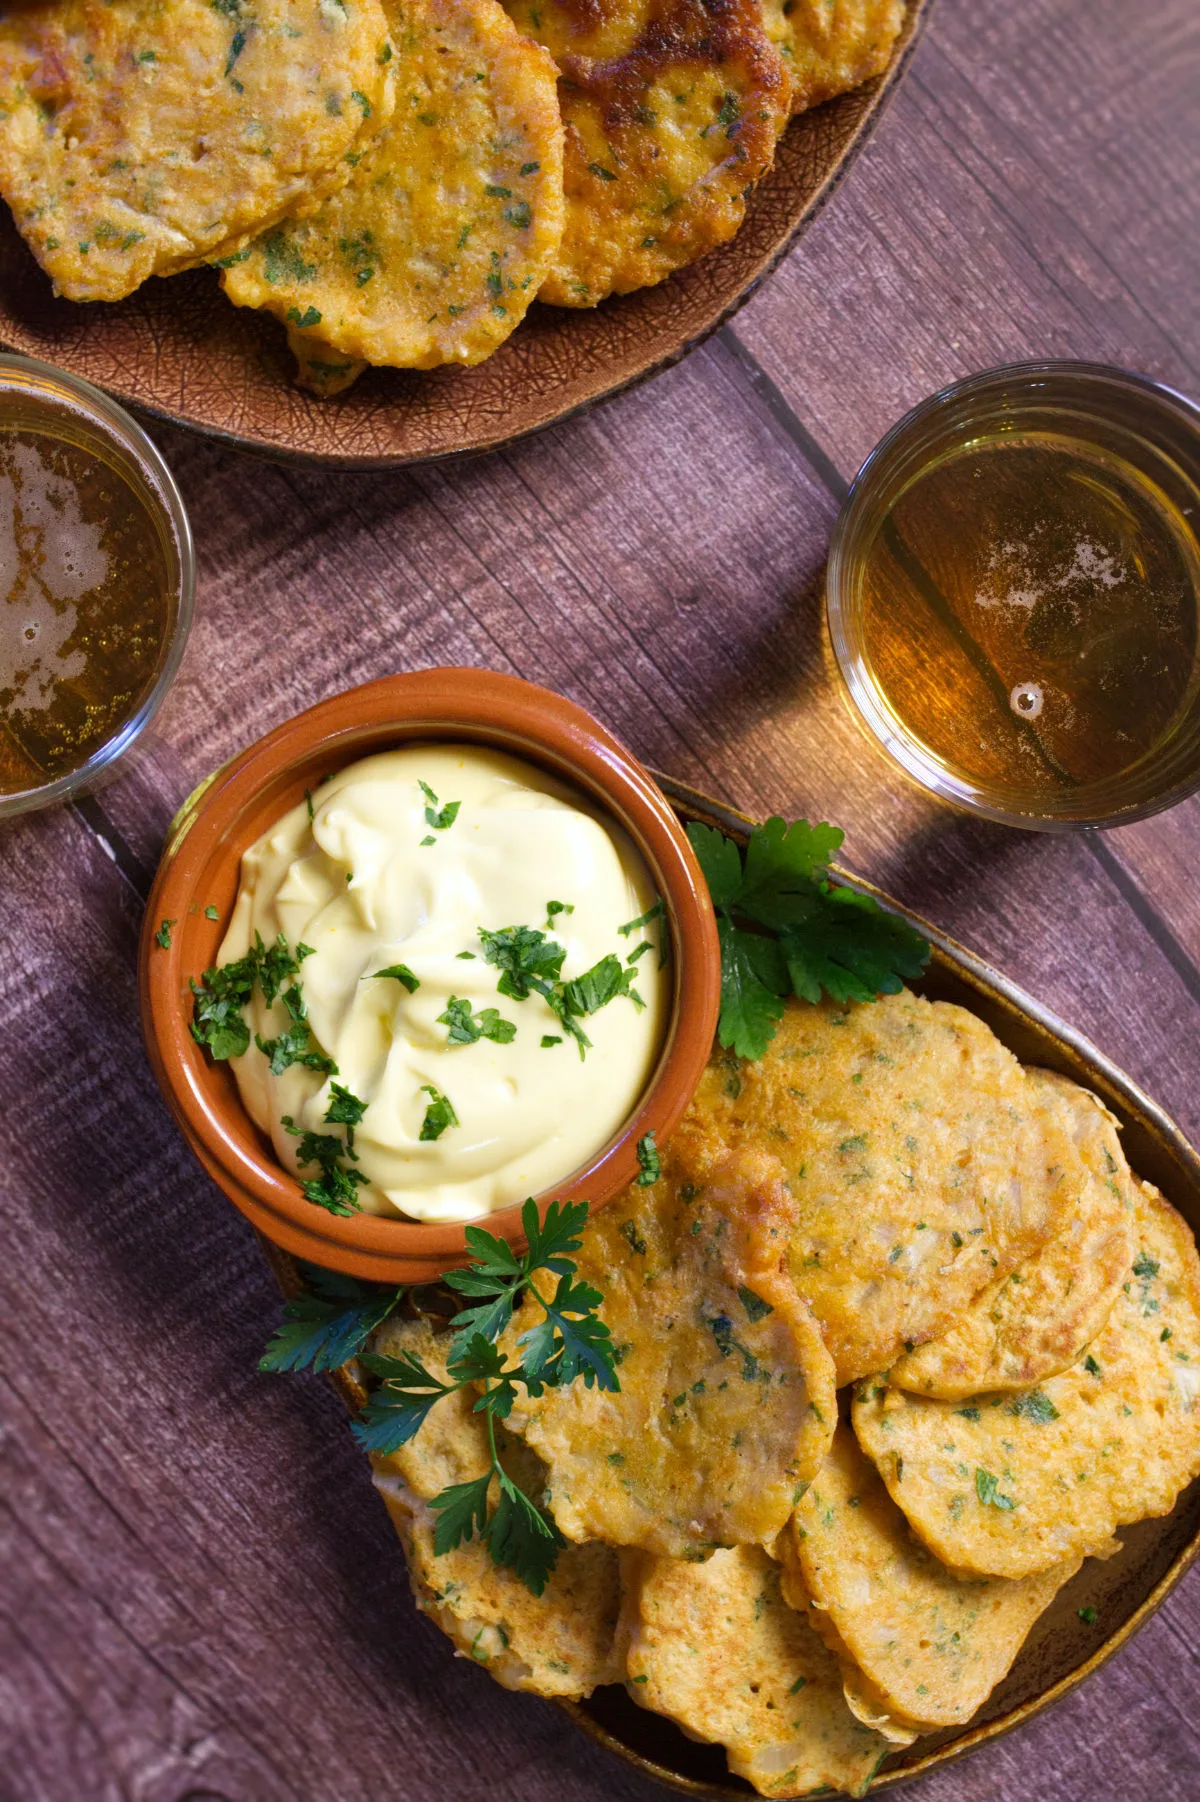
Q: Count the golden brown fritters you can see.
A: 11